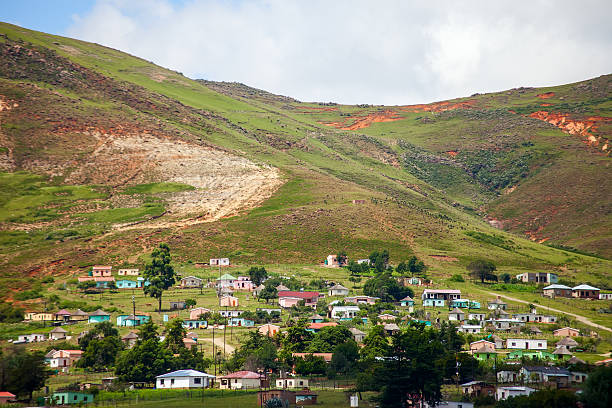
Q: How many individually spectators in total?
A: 0